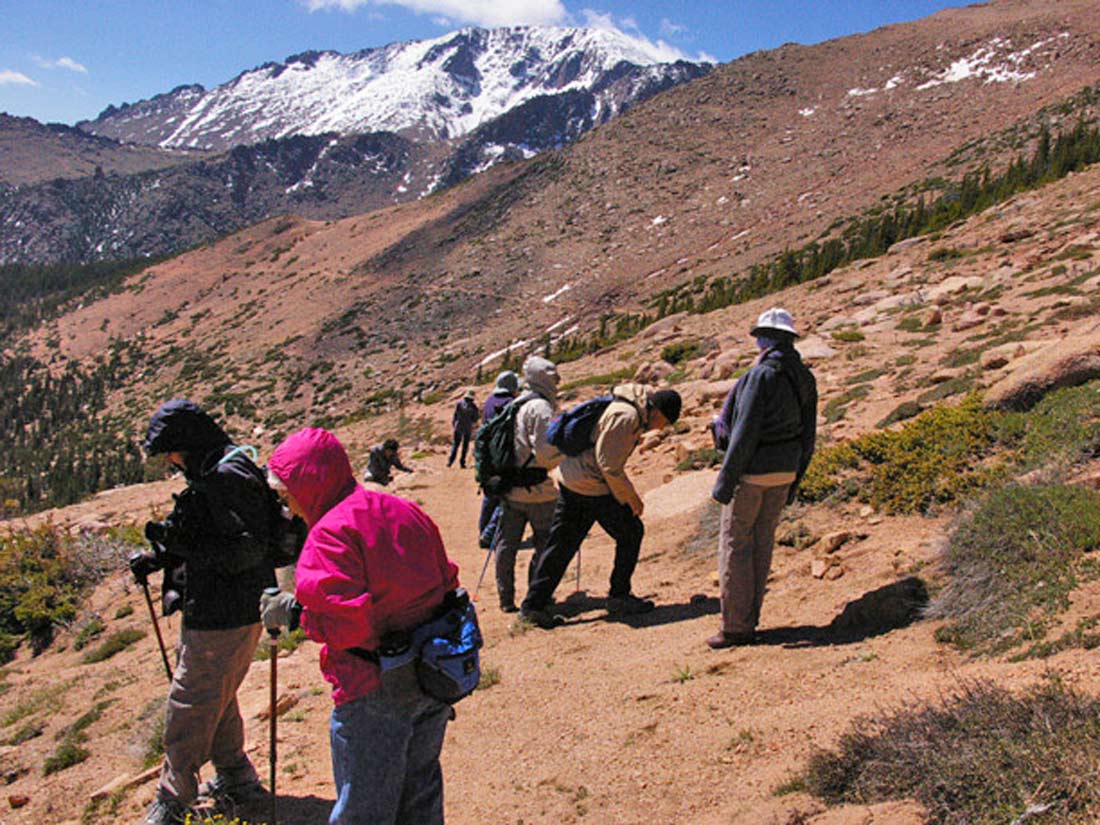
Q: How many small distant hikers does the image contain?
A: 2